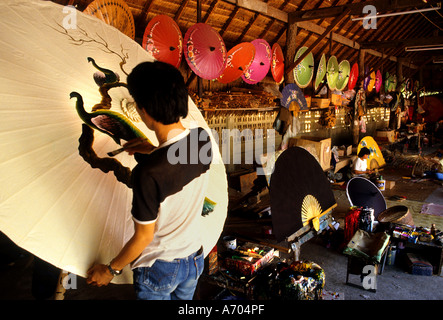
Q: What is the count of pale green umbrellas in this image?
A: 4